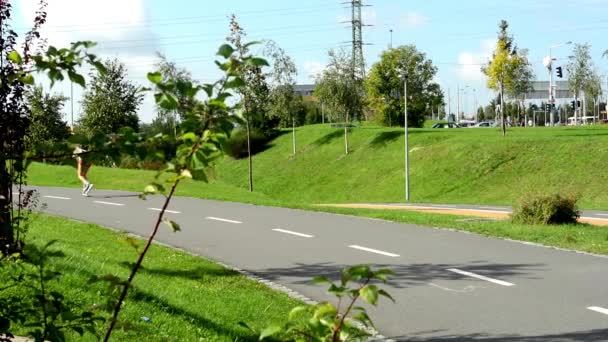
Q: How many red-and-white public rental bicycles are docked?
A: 0